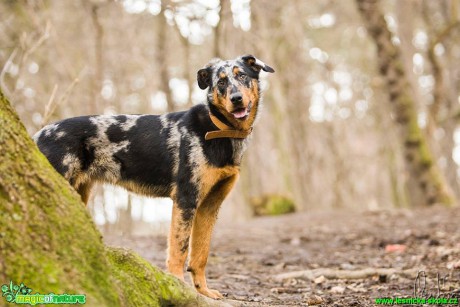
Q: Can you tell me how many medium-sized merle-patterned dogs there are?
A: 1